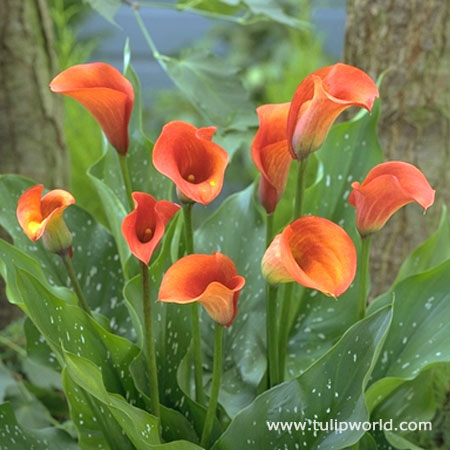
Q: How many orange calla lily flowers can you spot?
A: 9